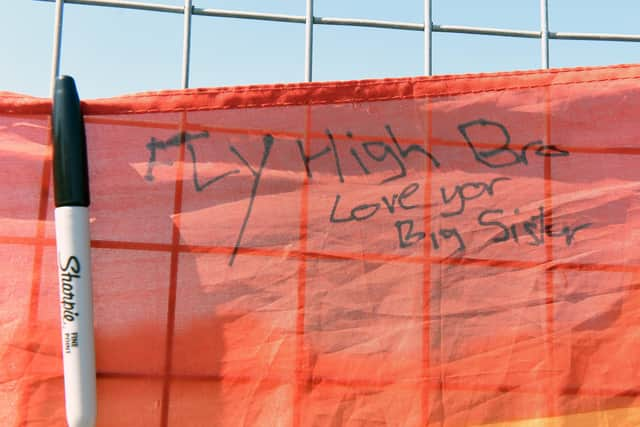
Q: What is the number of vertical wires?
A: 5